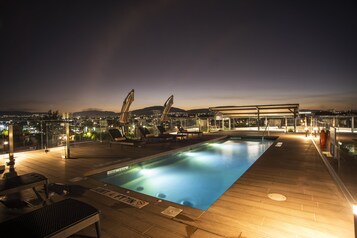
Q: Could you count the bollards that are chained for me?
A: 0